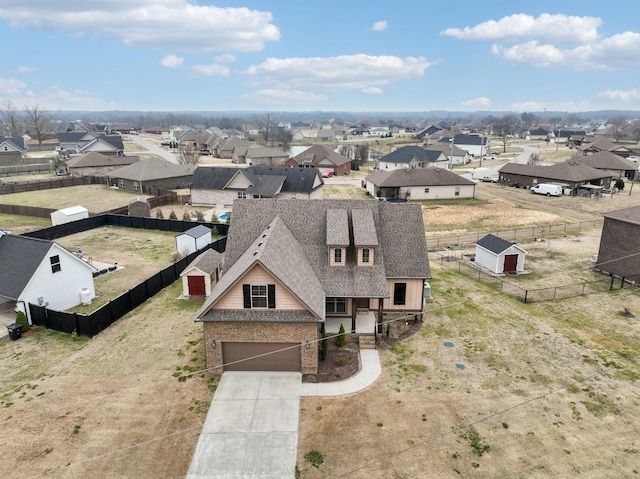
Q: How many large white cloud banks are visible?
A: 3